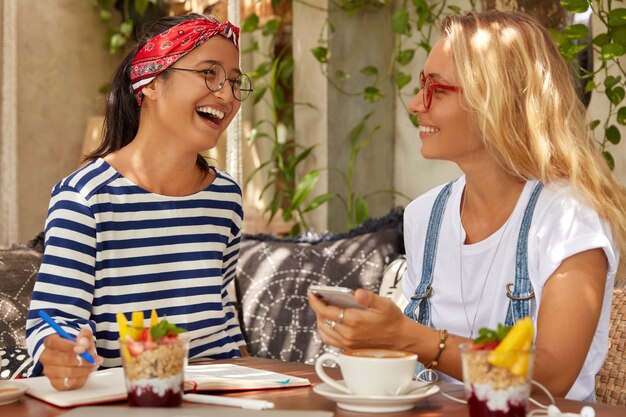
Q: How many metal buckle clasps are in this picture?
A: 2